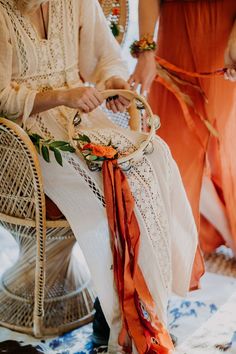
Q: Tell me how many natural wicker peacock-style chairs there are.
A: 1